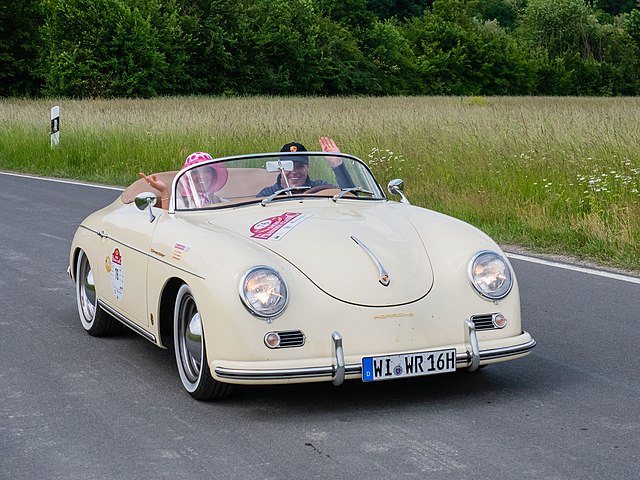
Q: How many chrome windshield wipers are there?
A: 2